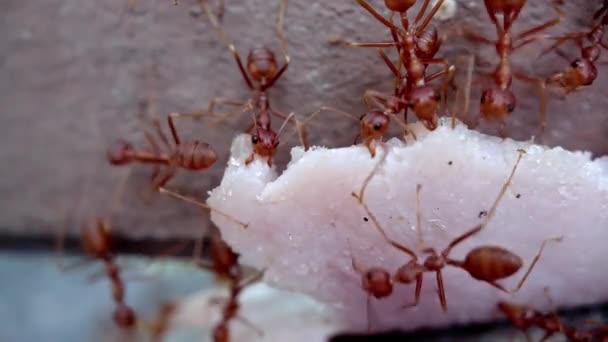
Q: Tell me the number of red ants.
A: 10